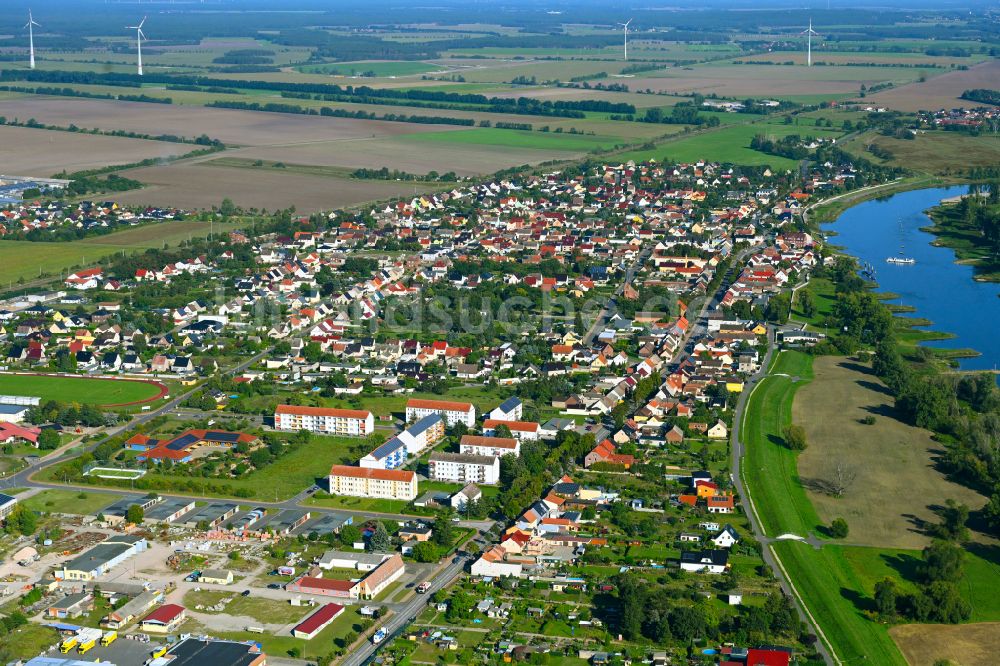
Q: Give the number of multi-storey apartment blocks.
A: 9